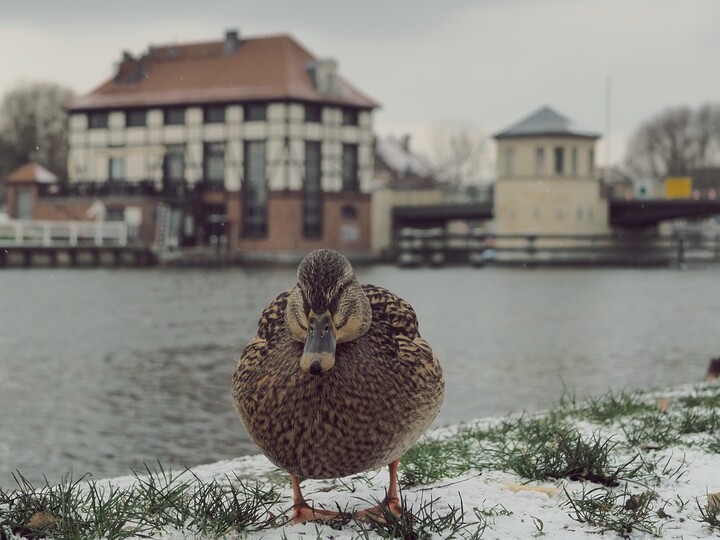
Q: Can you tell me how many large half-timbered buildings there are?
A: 1